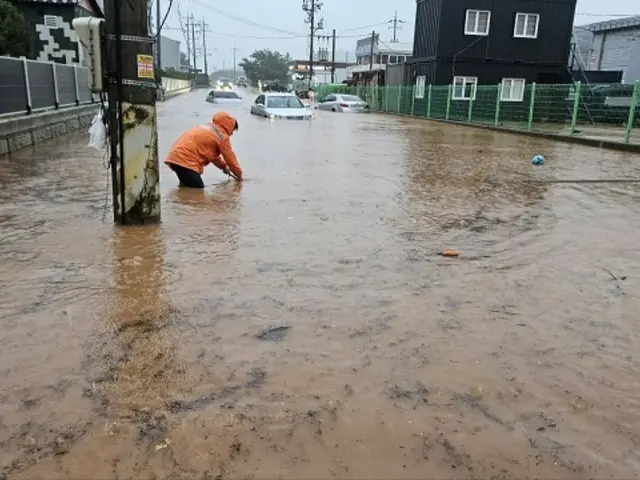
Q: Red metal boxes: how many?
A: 0